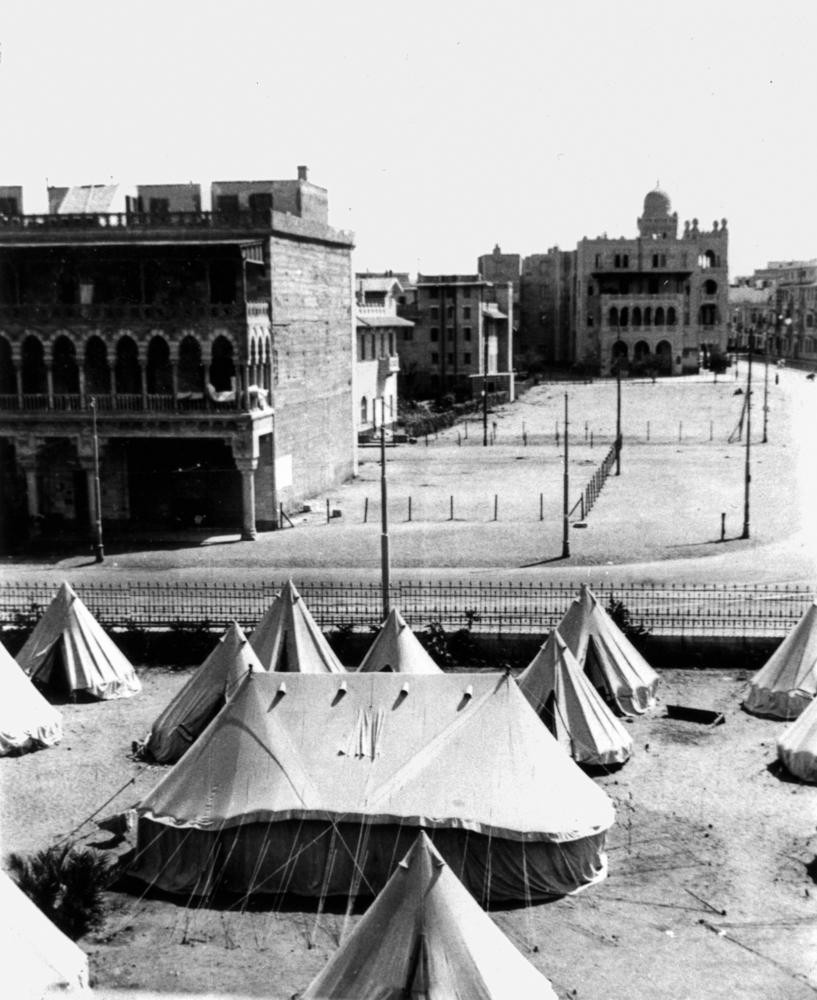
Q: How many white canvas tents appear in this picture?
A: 12